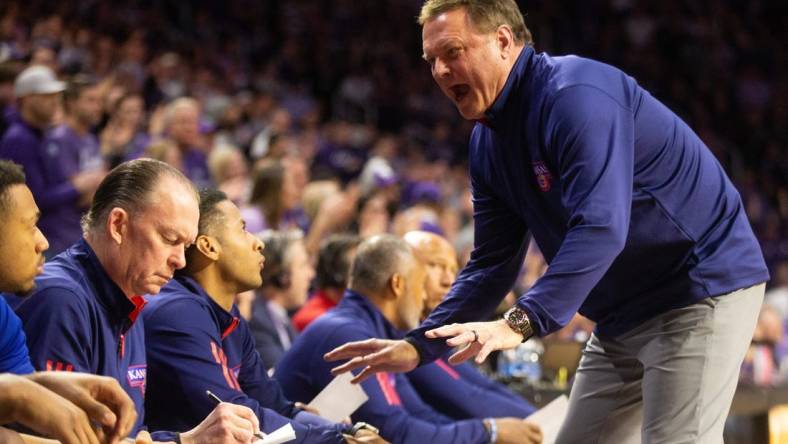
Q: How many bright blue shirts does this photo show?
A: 1